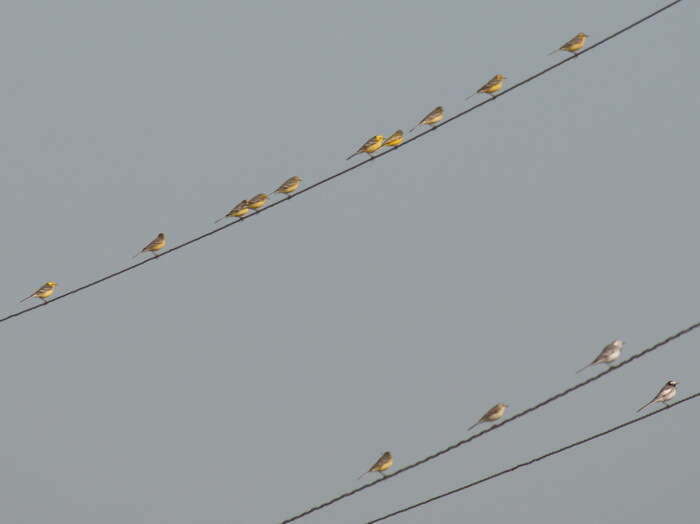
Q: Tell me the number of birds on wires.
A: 14